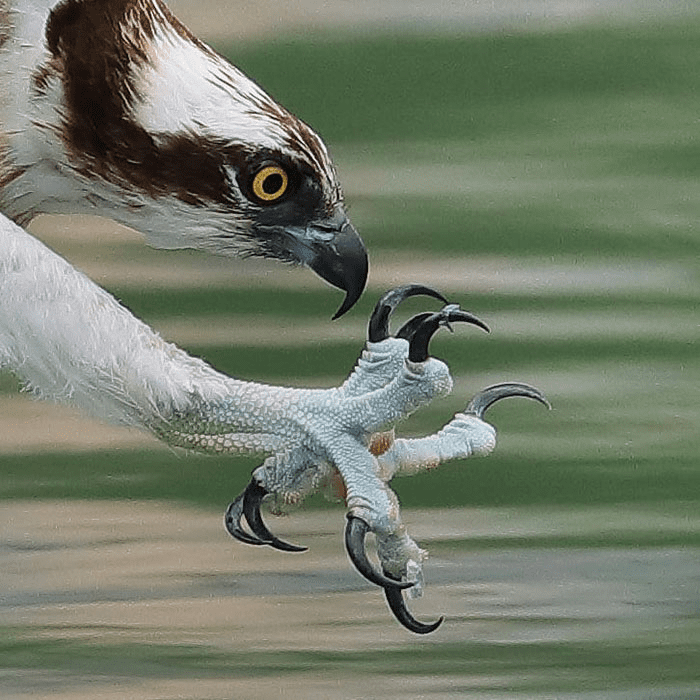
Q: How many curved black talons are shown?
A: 8